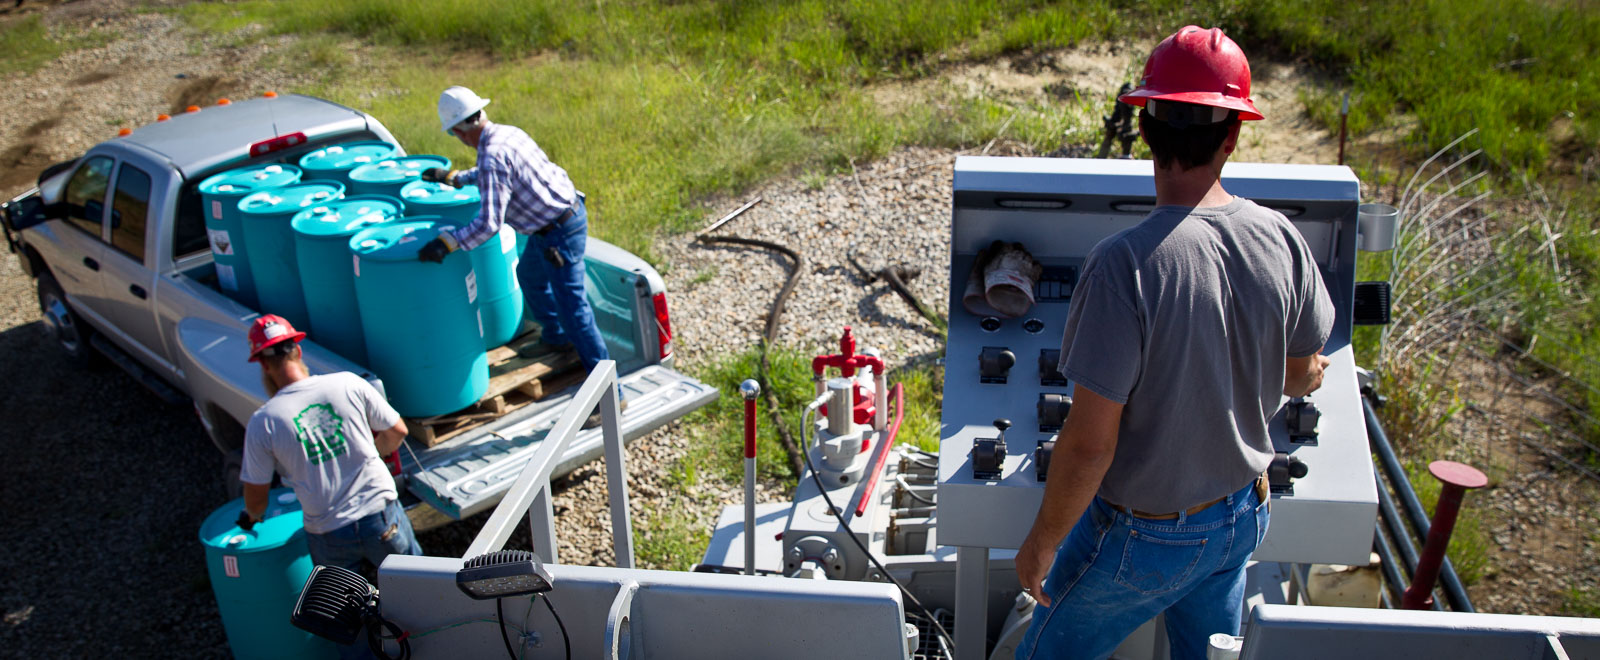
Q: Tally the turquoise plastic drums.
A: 8